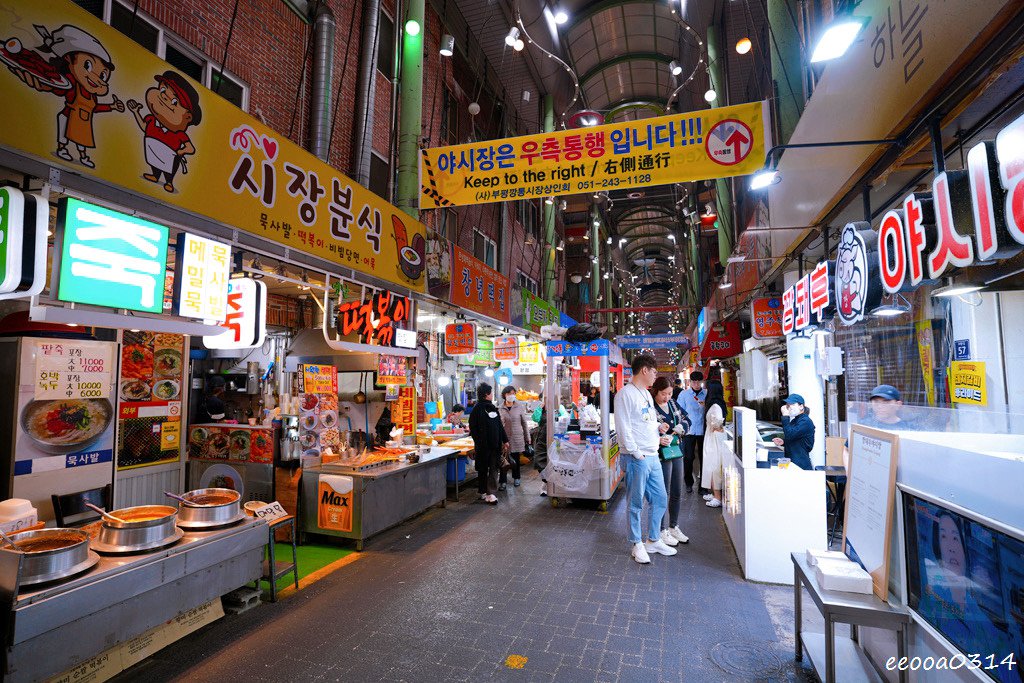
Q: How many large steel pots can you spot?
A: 3